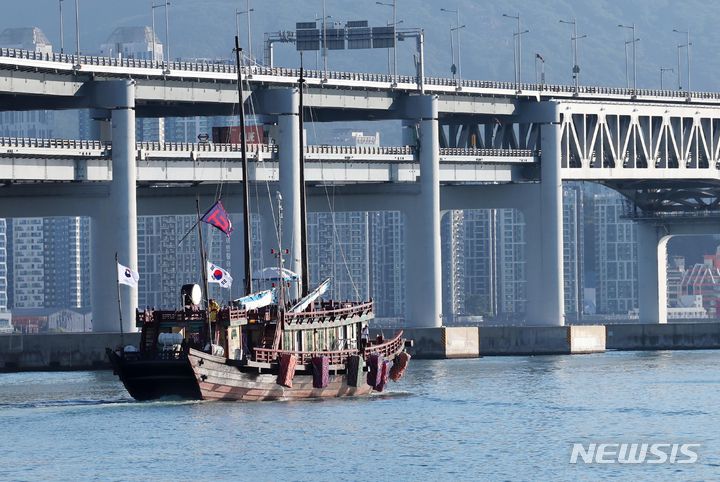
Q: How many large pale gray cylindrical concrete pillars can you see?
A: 4